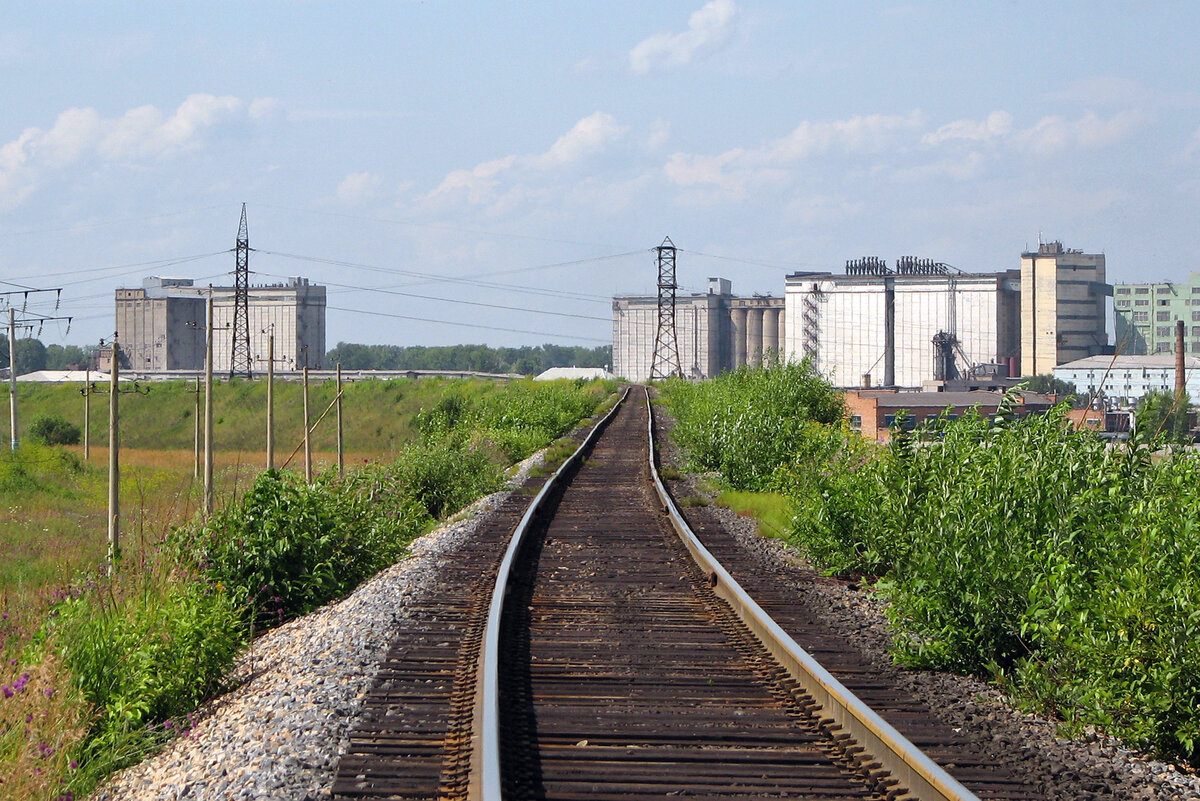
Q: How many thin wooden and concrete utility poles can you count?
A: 8